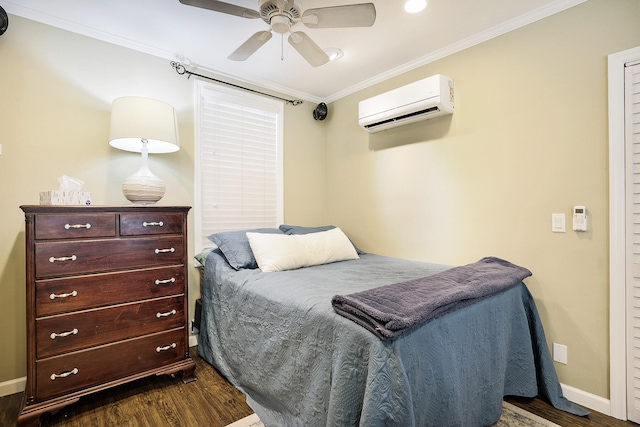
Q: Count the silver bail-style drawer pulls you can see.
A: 10